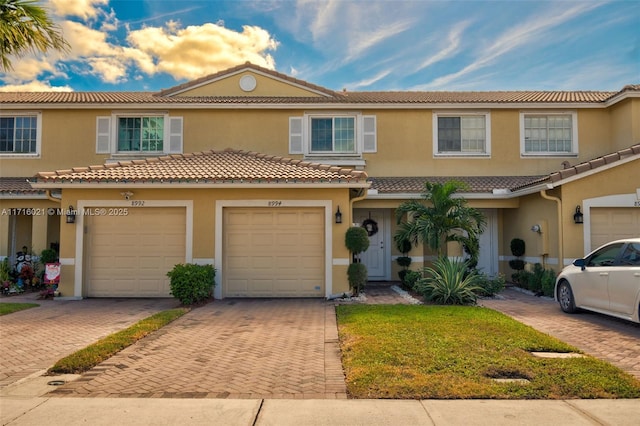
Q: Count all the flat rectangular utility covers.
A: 2